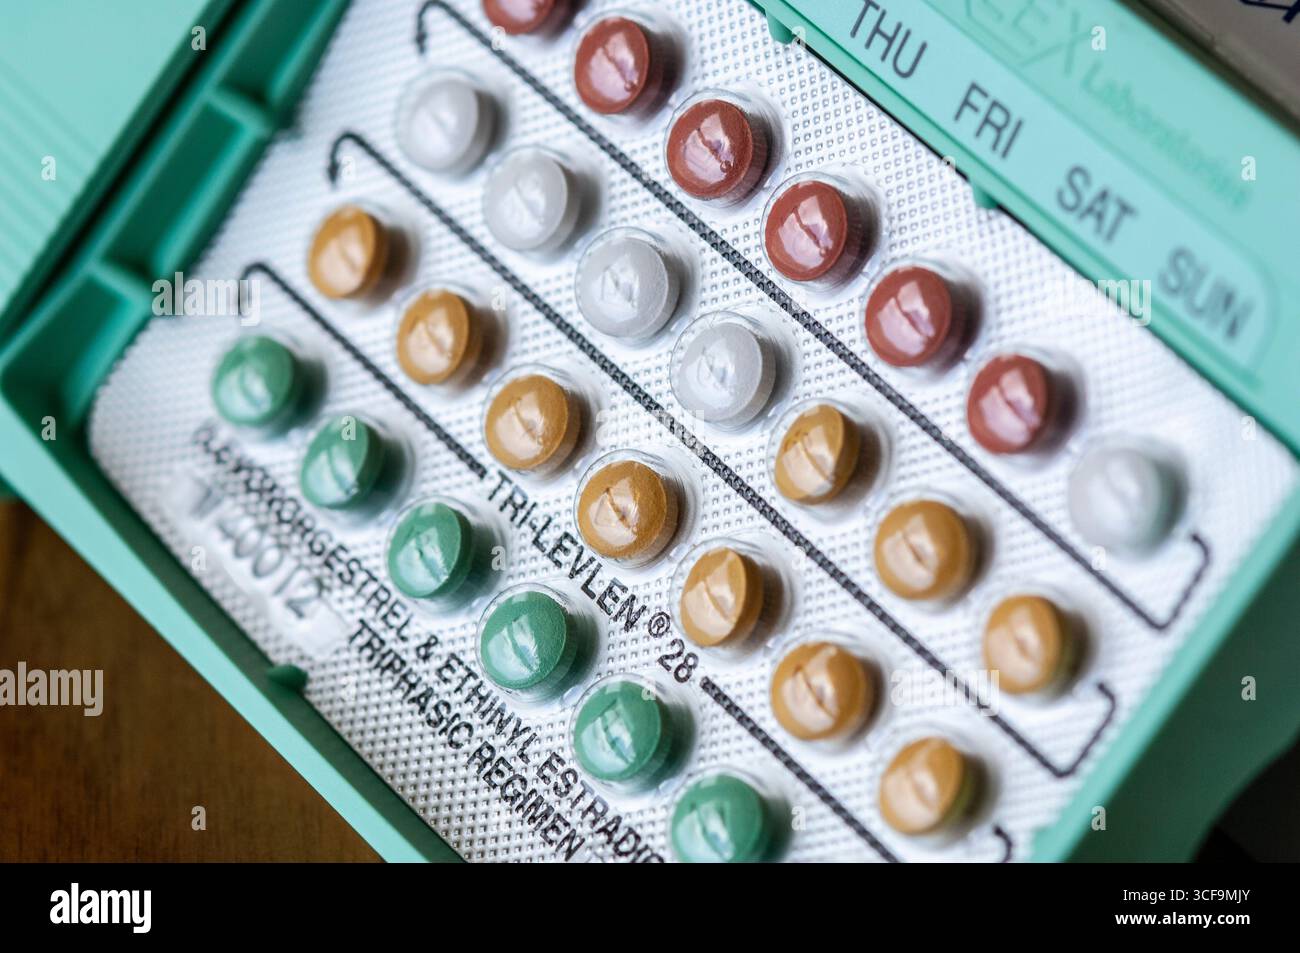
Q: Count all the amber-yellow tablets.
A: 10